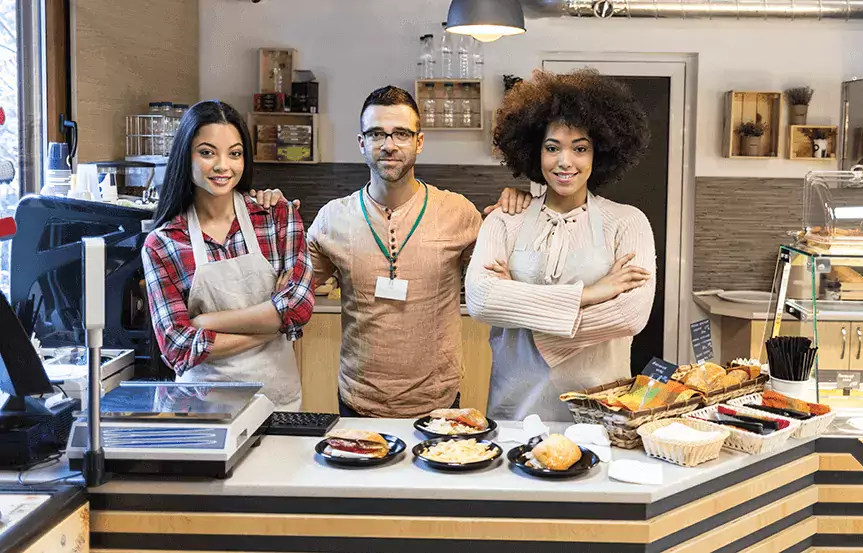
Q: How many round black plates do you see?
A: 4